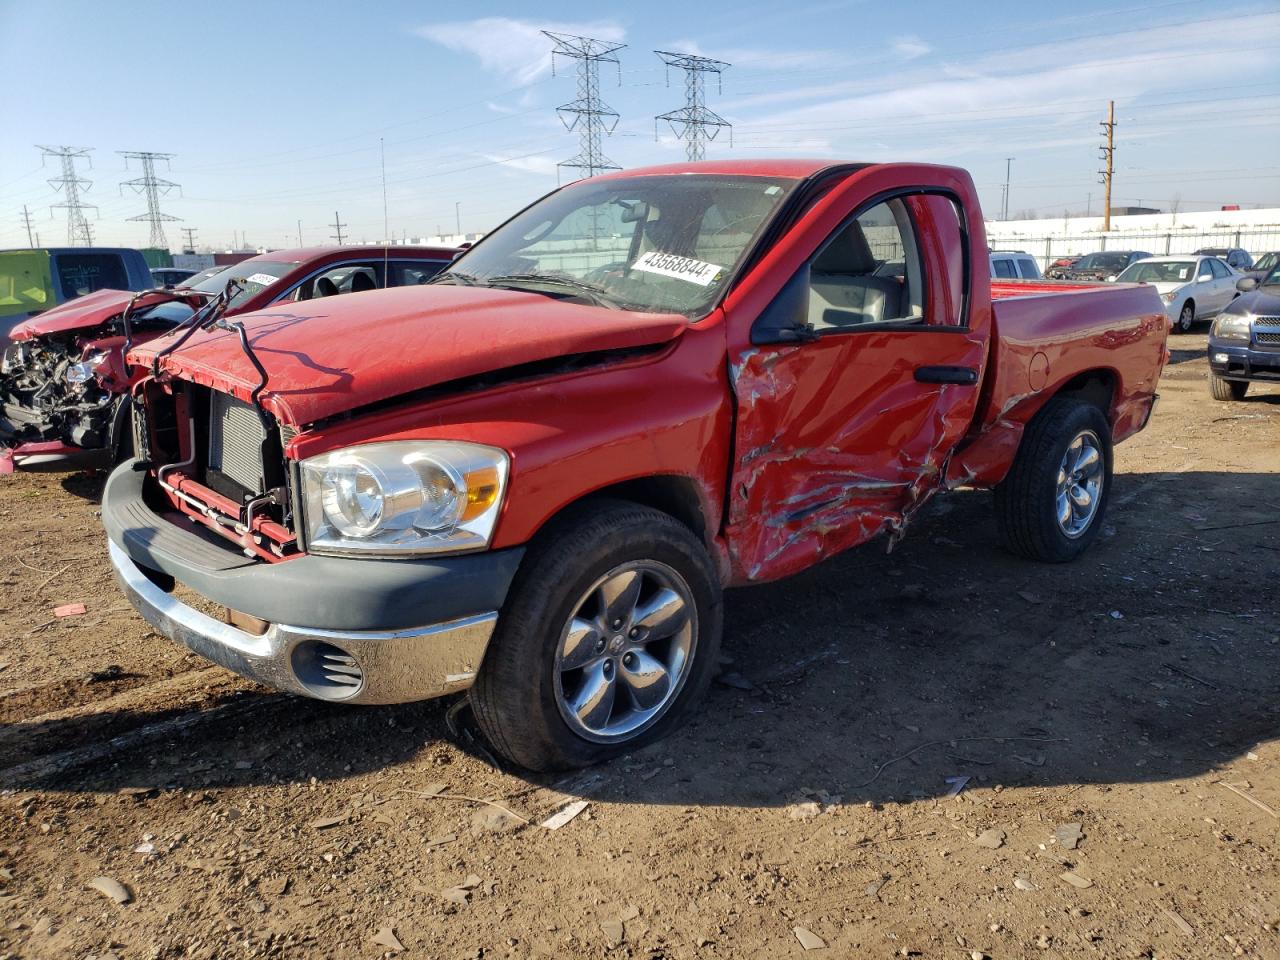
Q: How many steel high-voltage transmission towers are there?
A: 4